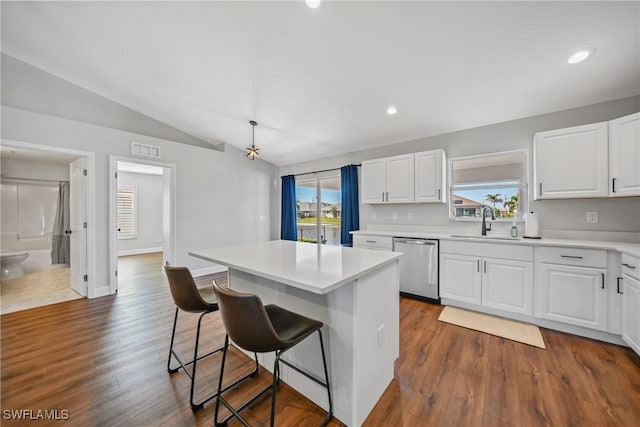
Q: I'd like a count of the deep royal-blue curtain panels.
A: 2